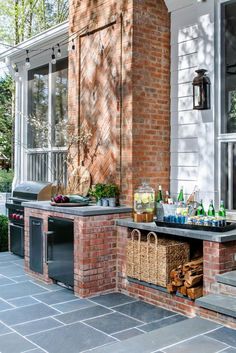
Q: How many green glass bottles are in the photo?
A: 5